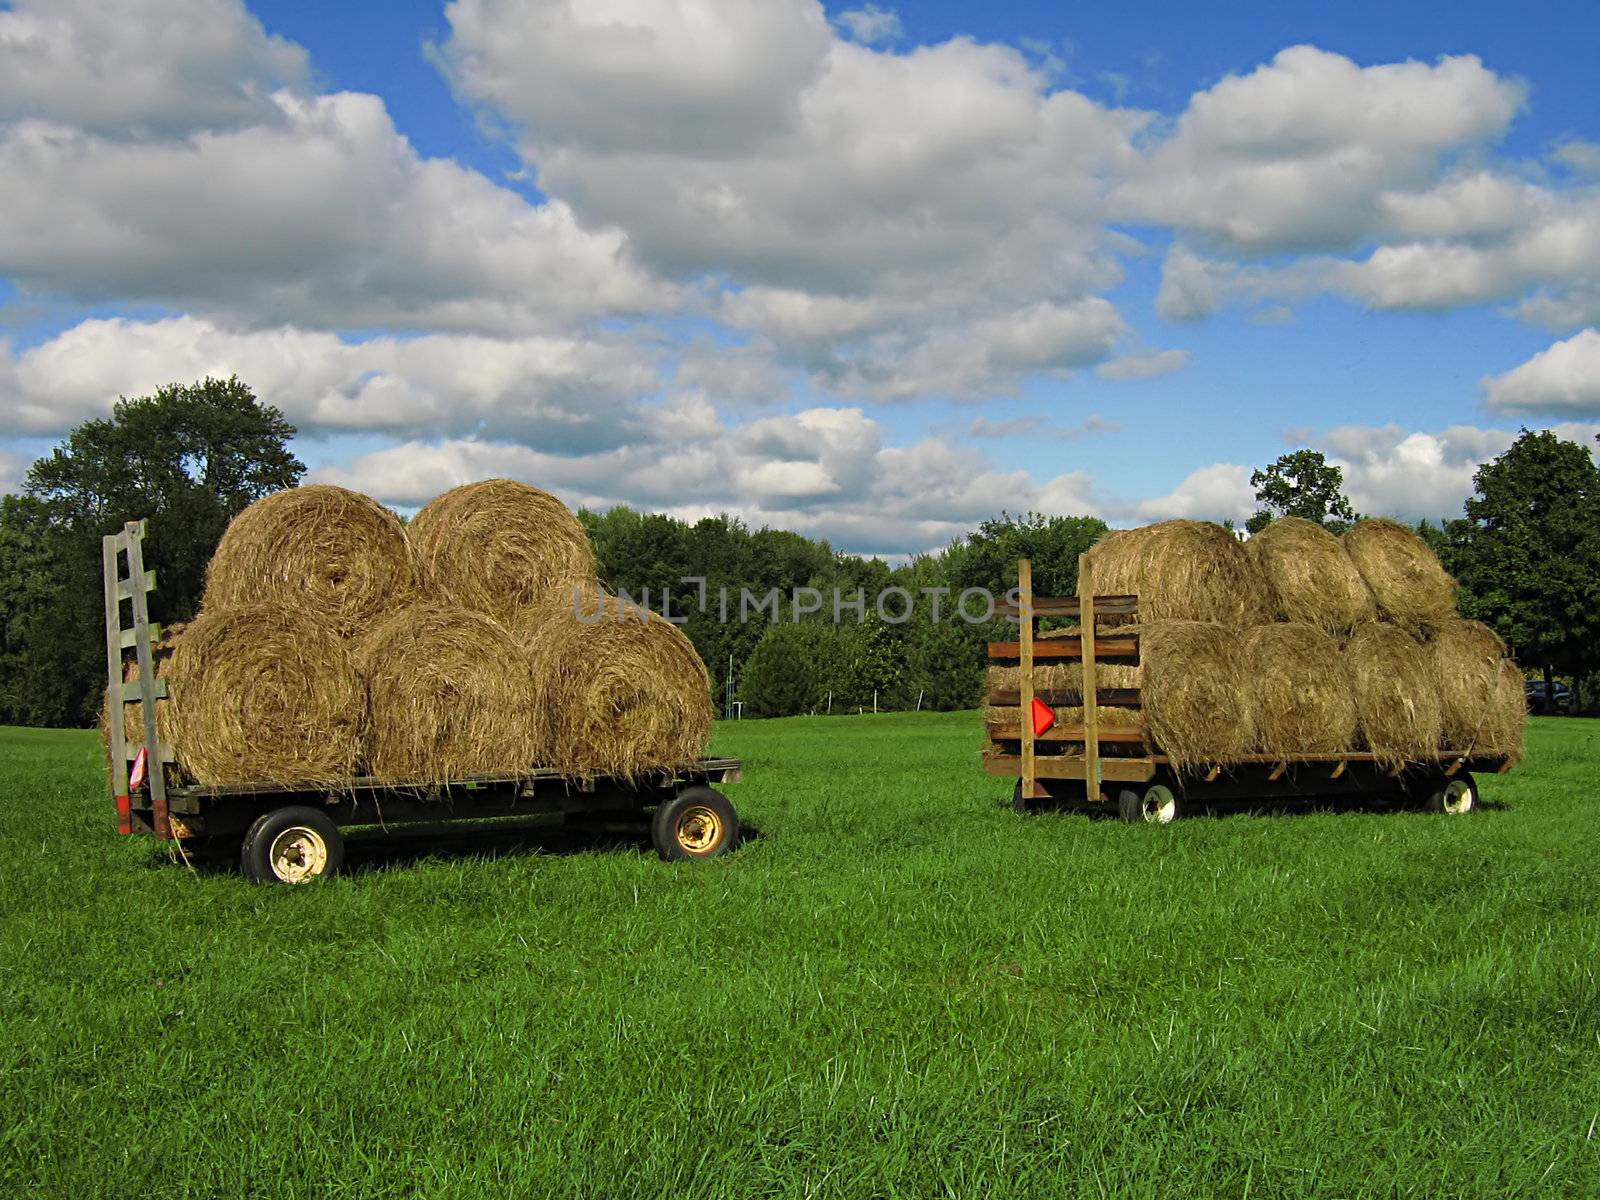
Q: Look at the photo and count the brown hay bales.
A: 12